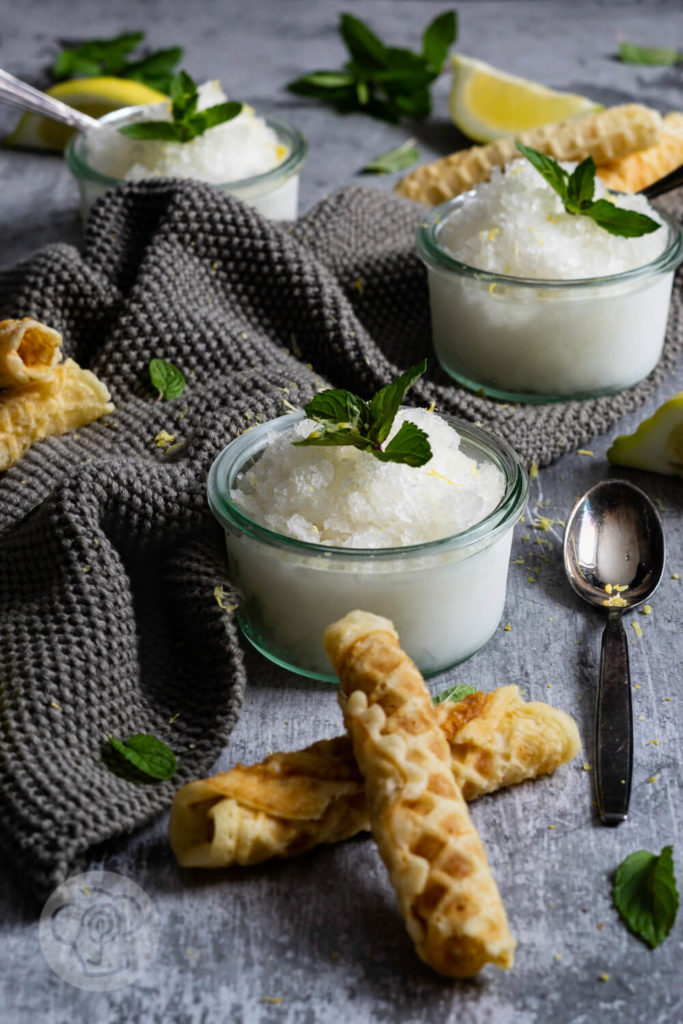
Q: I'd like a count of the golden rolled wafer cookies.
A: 6